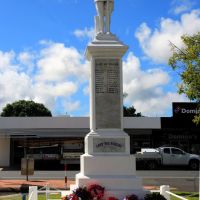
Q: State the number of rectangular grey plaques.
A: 2